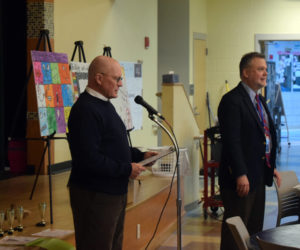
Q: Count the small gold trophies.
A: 4